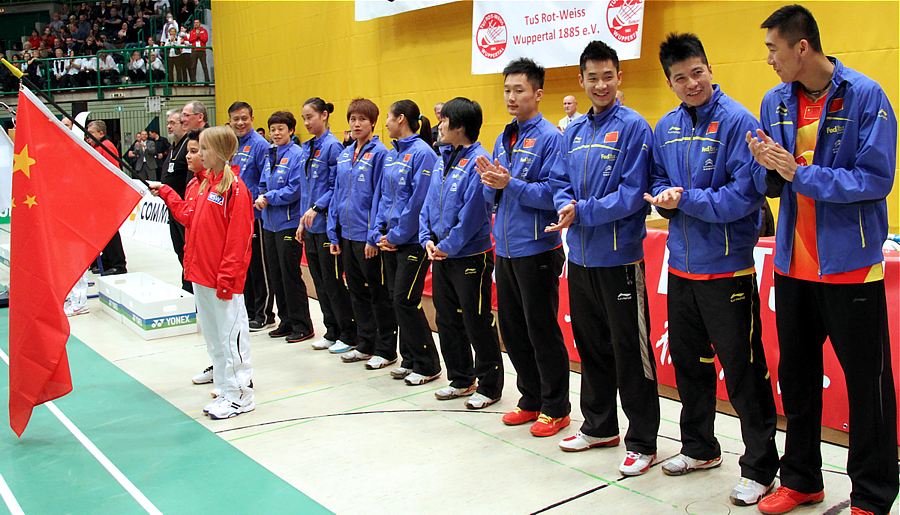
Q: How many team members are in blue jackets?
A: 10